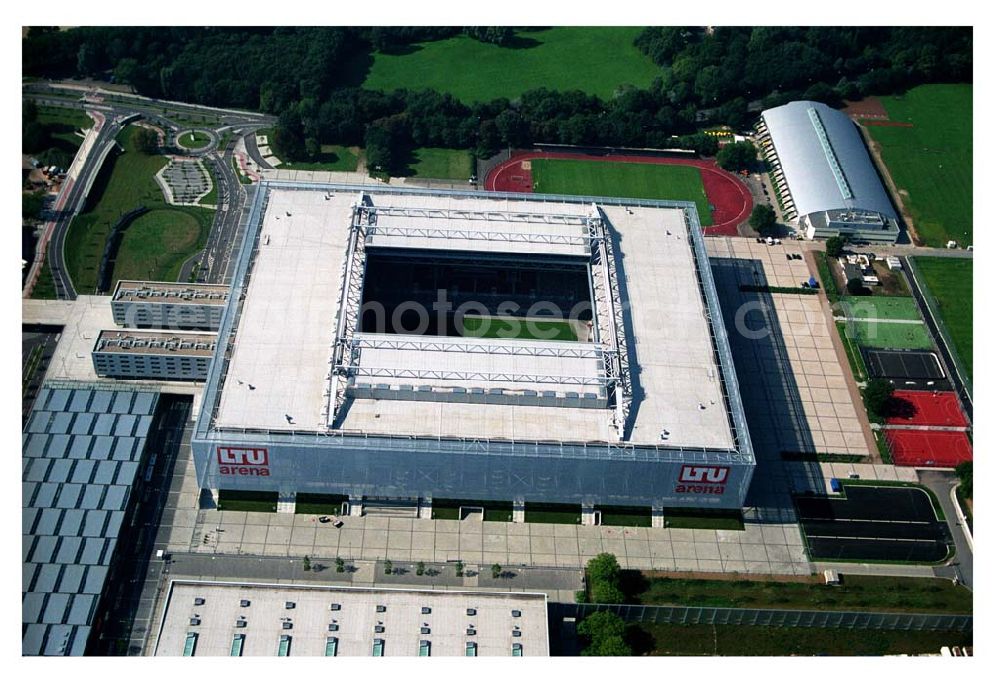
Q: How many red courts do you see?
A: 2